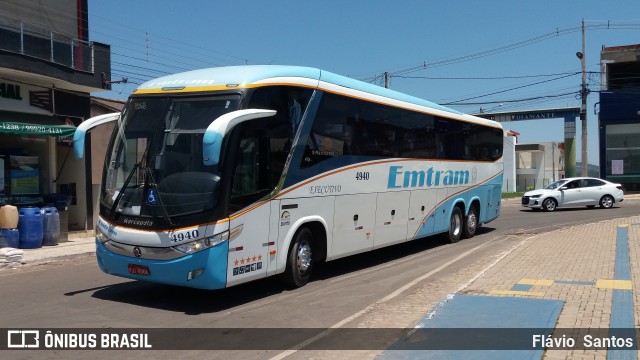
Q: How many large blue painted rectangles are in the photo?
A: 1